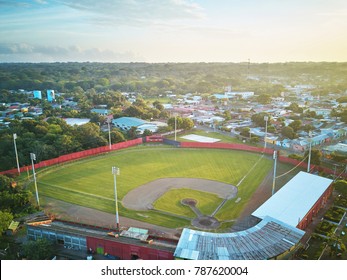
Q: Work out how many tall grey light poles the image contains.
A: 8